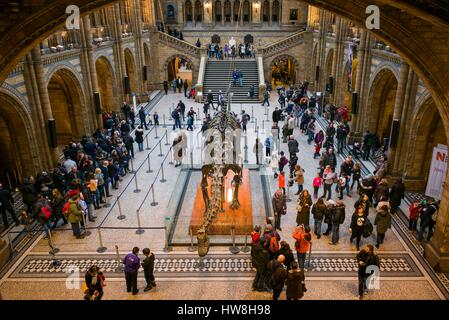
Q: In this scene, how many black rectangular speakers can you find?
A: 8